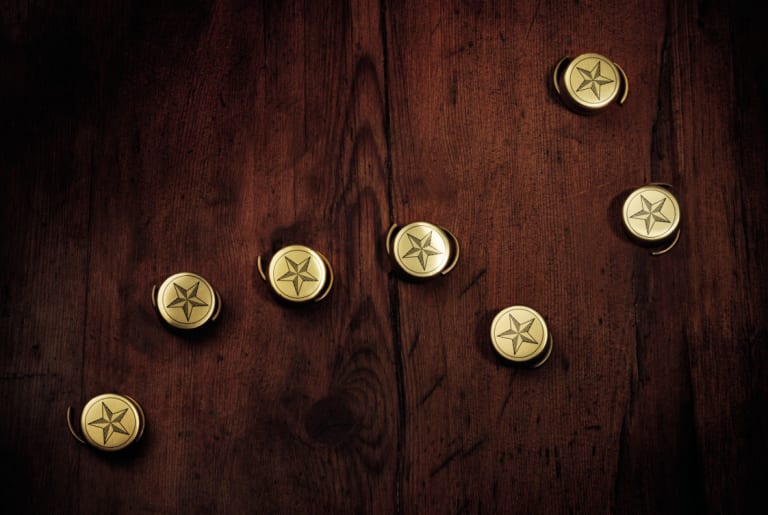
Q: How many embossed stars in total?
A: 7